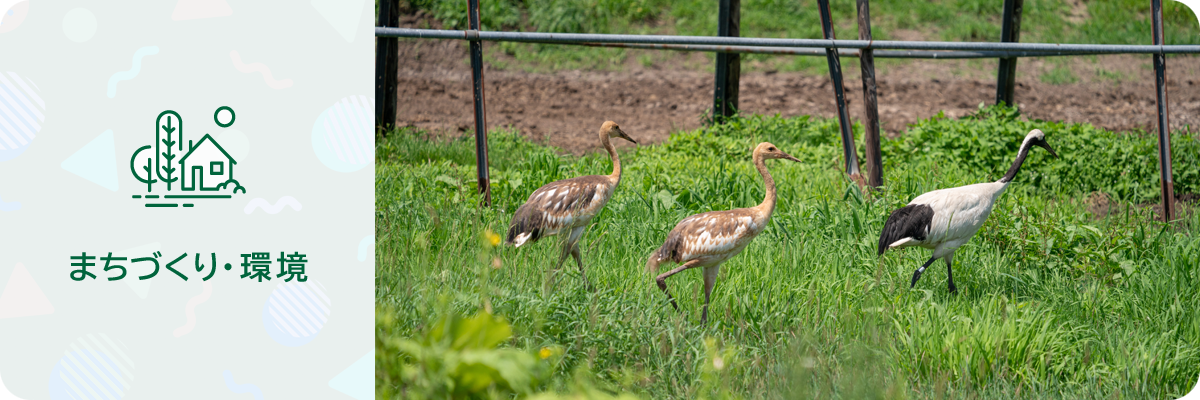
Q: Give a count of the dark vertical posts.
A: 7